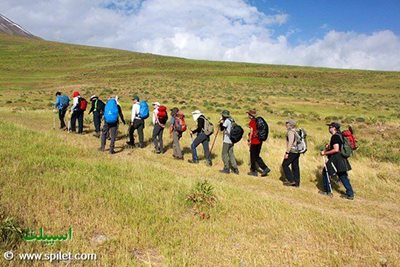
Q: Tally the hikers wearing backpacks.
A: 12